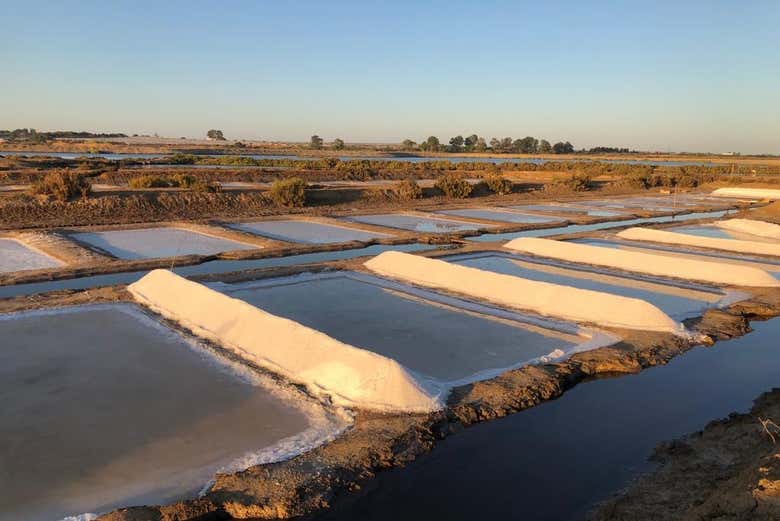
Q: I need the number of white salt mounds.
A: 6